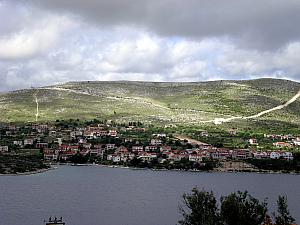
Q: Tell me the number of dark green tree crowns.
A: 3